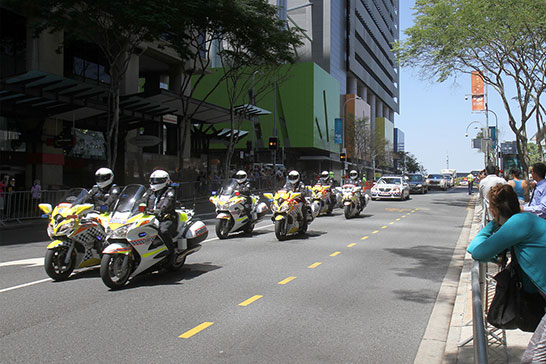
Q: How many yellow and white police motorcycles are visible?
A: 6